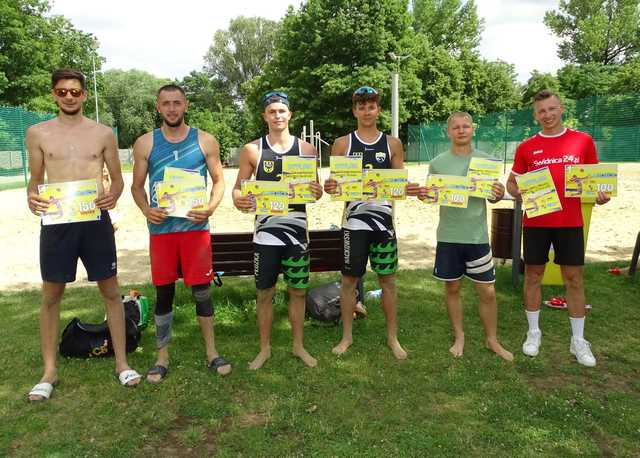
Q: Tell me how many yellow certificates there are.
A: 11